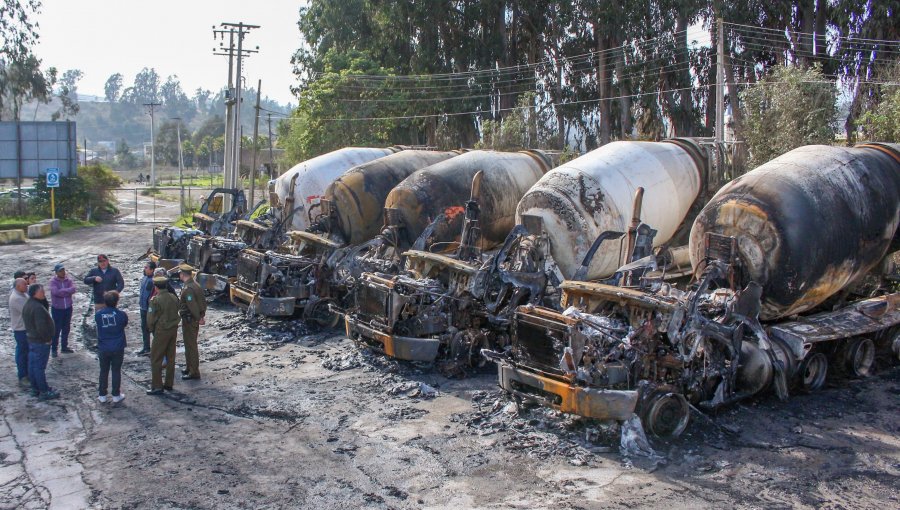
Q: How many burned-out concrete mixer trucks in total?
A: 5